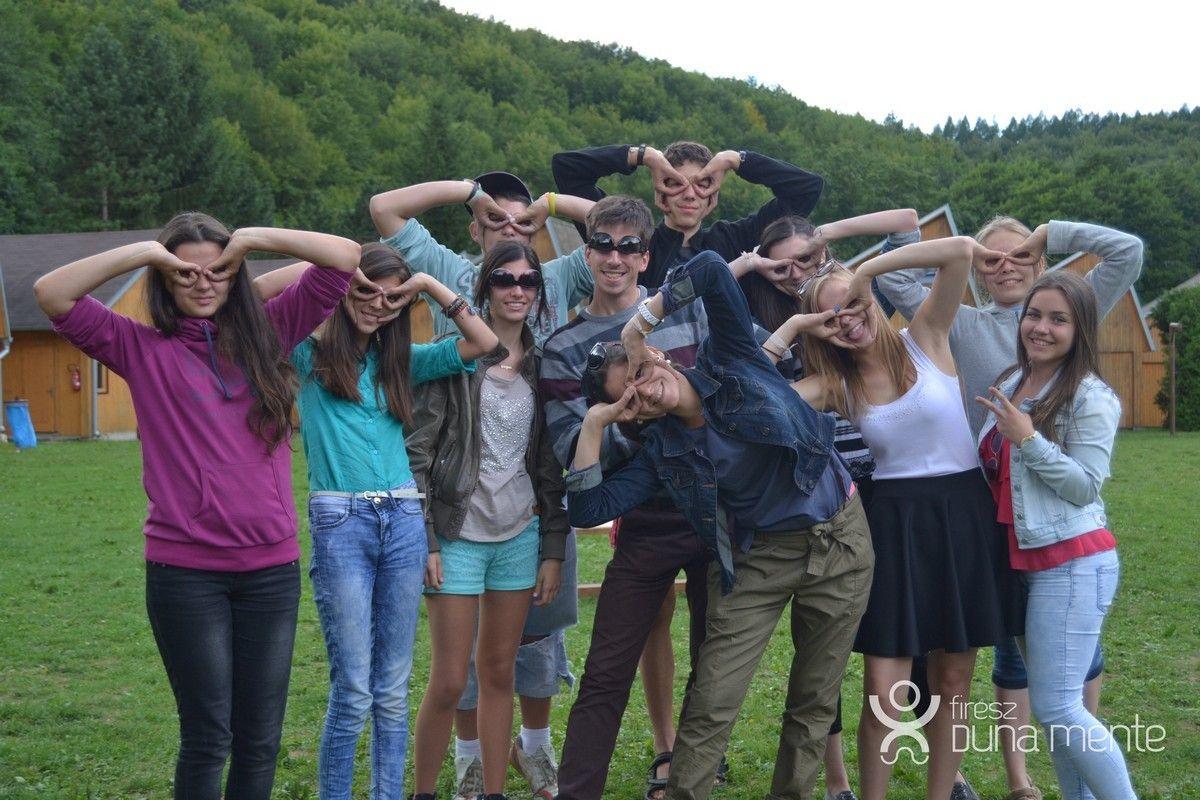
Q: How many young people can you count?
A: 11